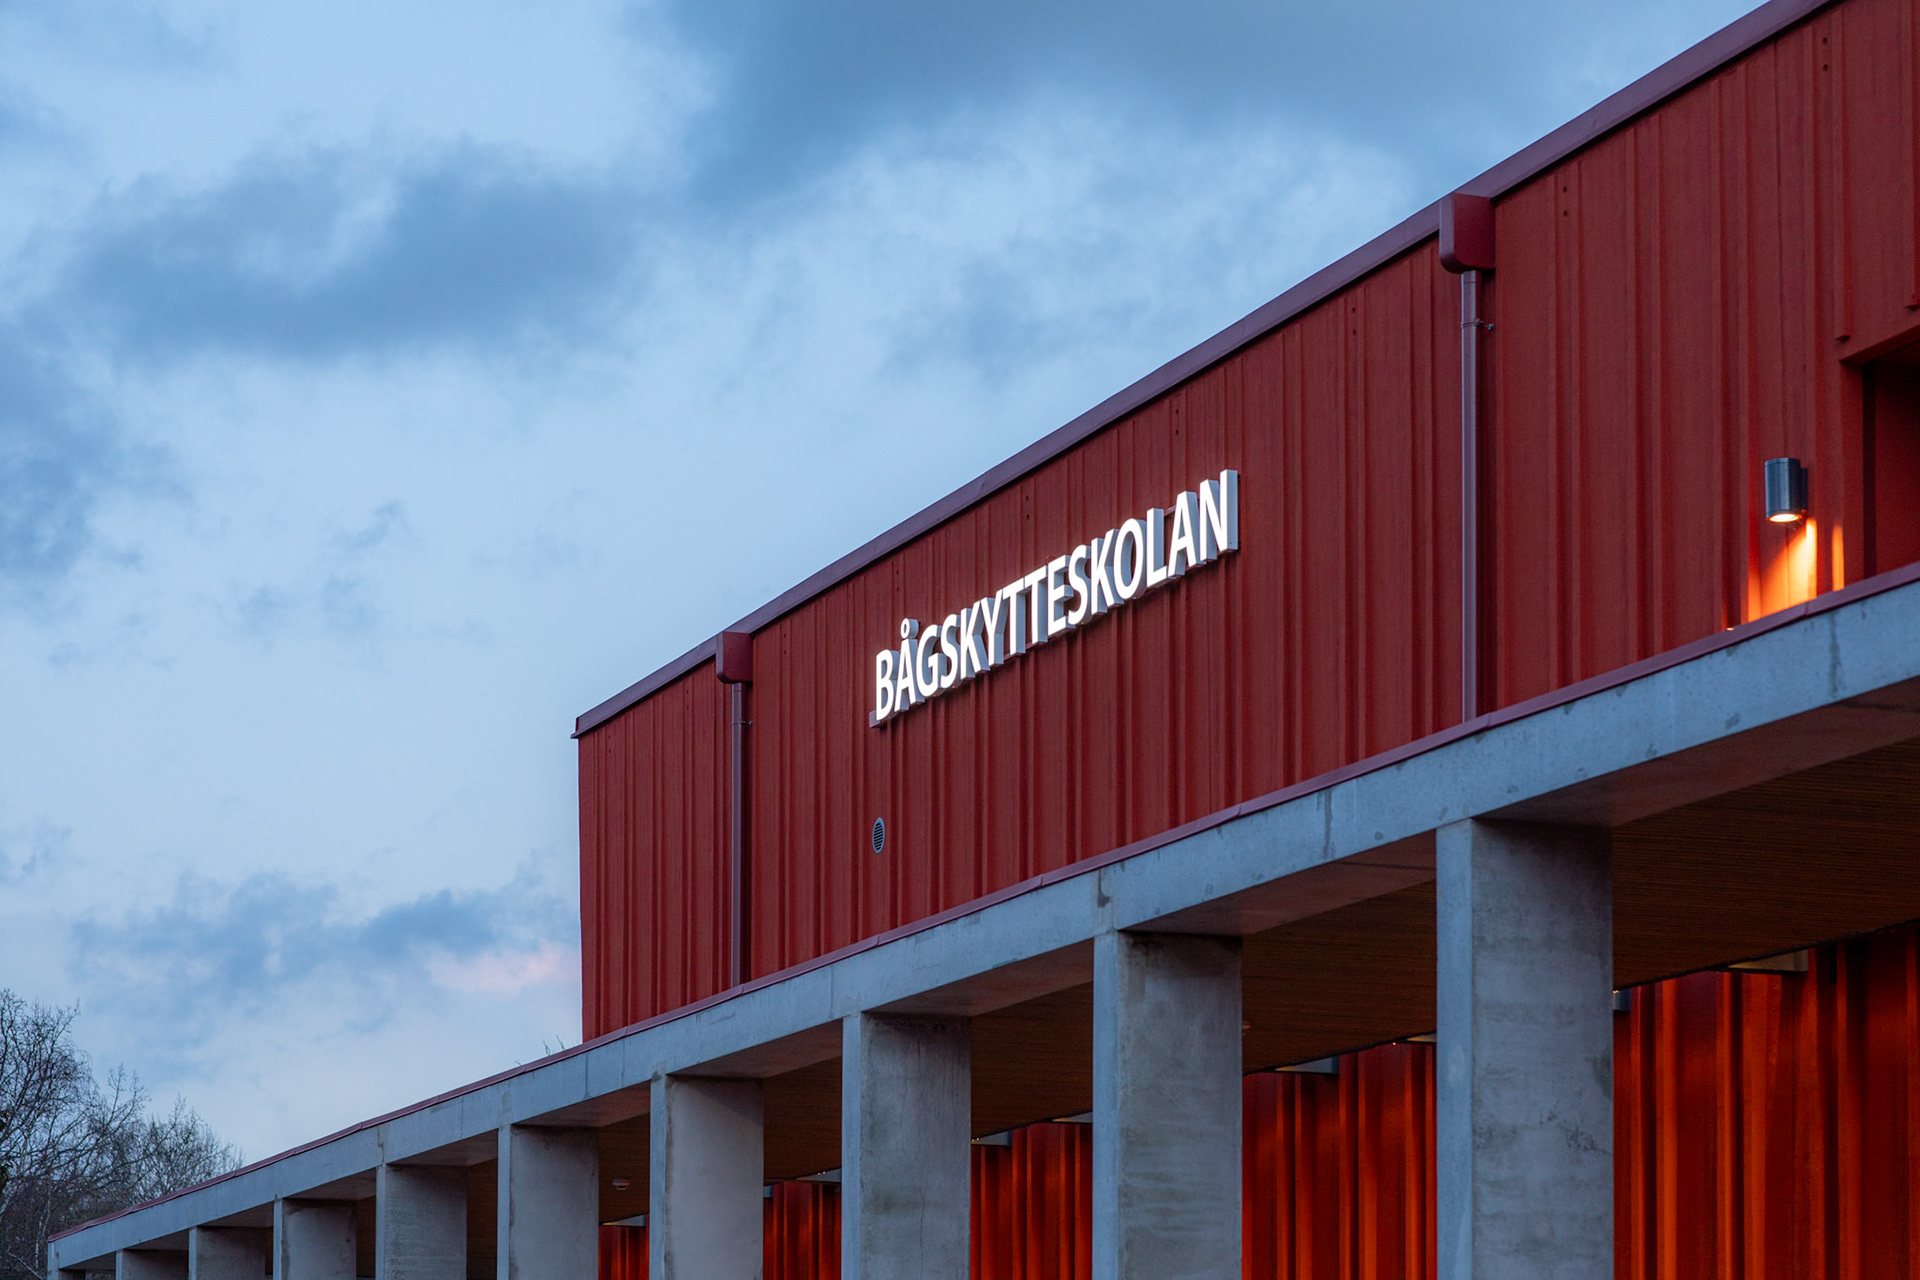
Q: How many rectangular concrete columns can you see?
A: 10